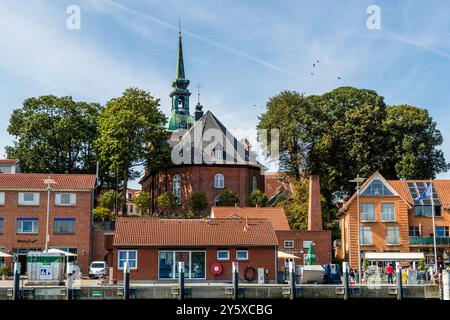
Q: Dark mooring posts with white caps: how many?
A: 8